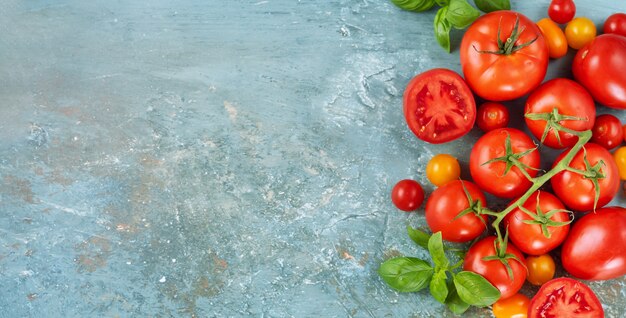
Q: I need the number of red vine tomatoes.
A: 6